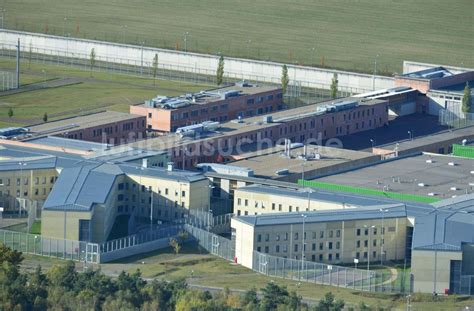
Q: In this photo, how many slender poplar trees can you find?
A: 6